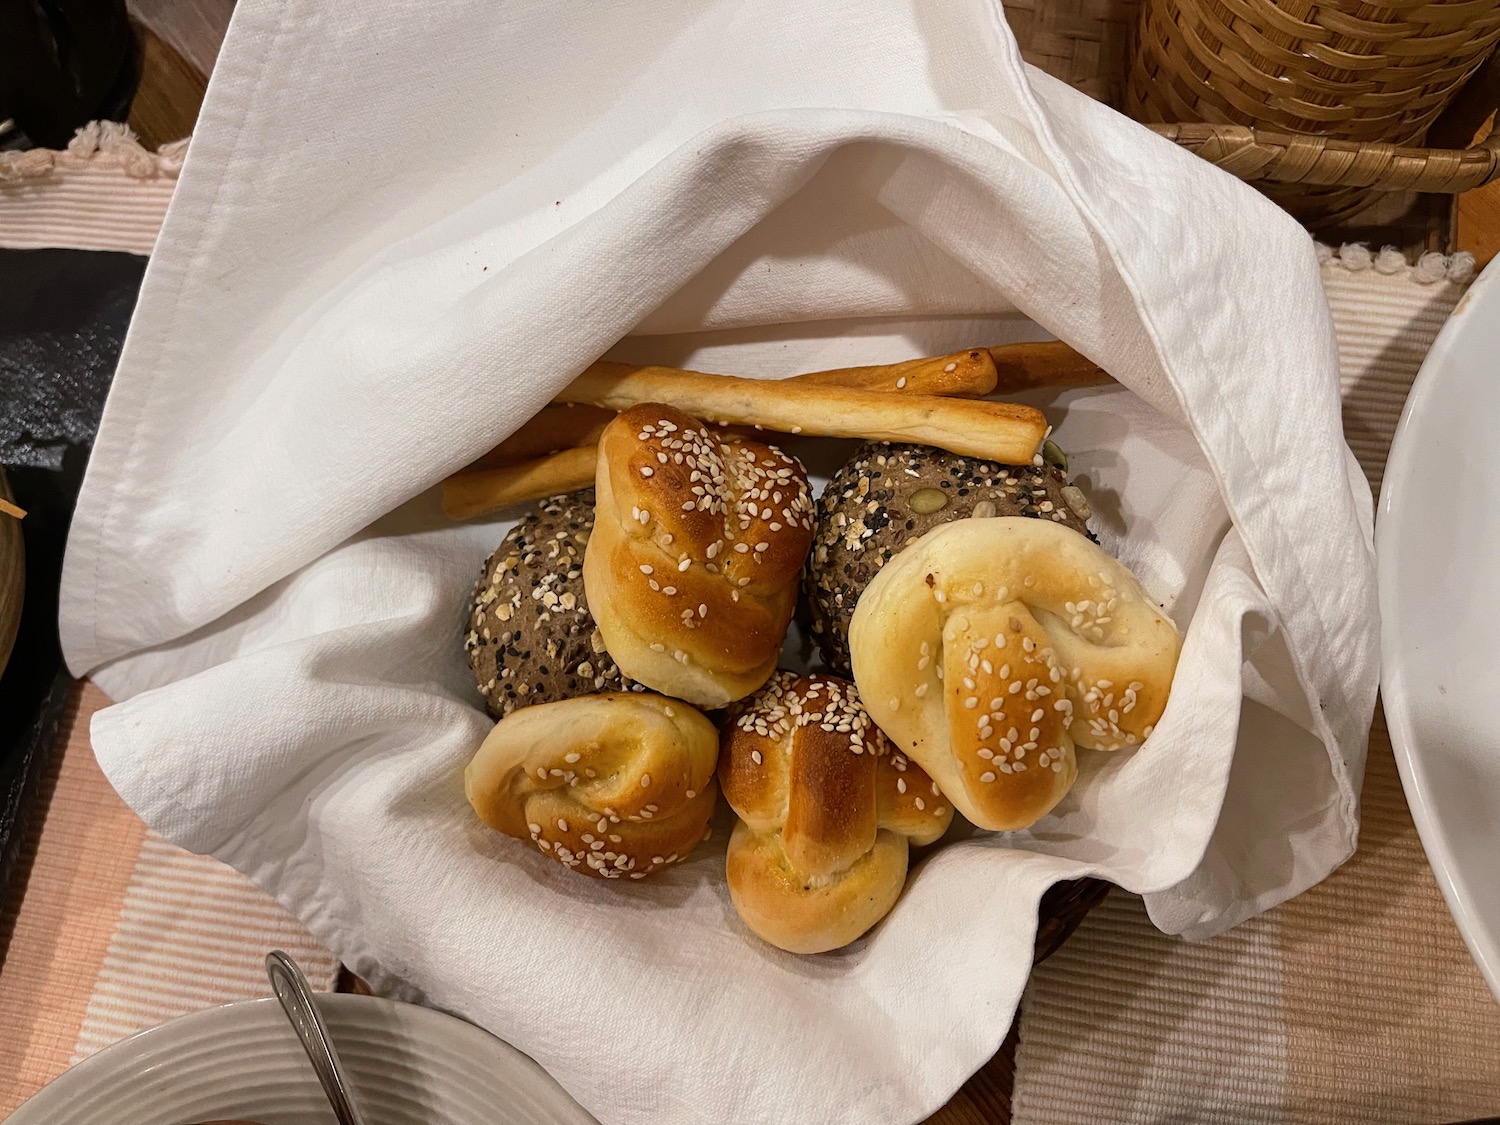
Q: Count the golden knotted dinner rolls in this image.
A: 4